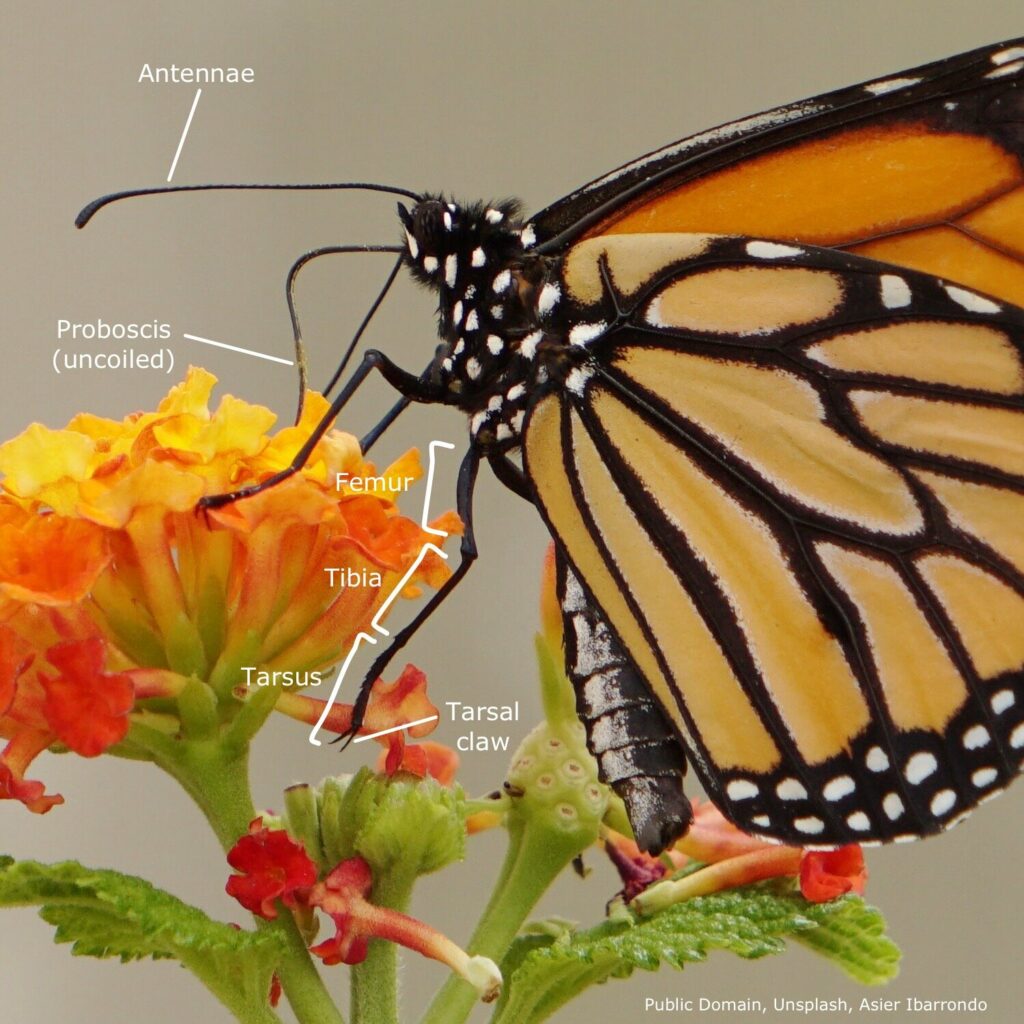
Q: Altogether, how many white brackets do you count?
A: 3